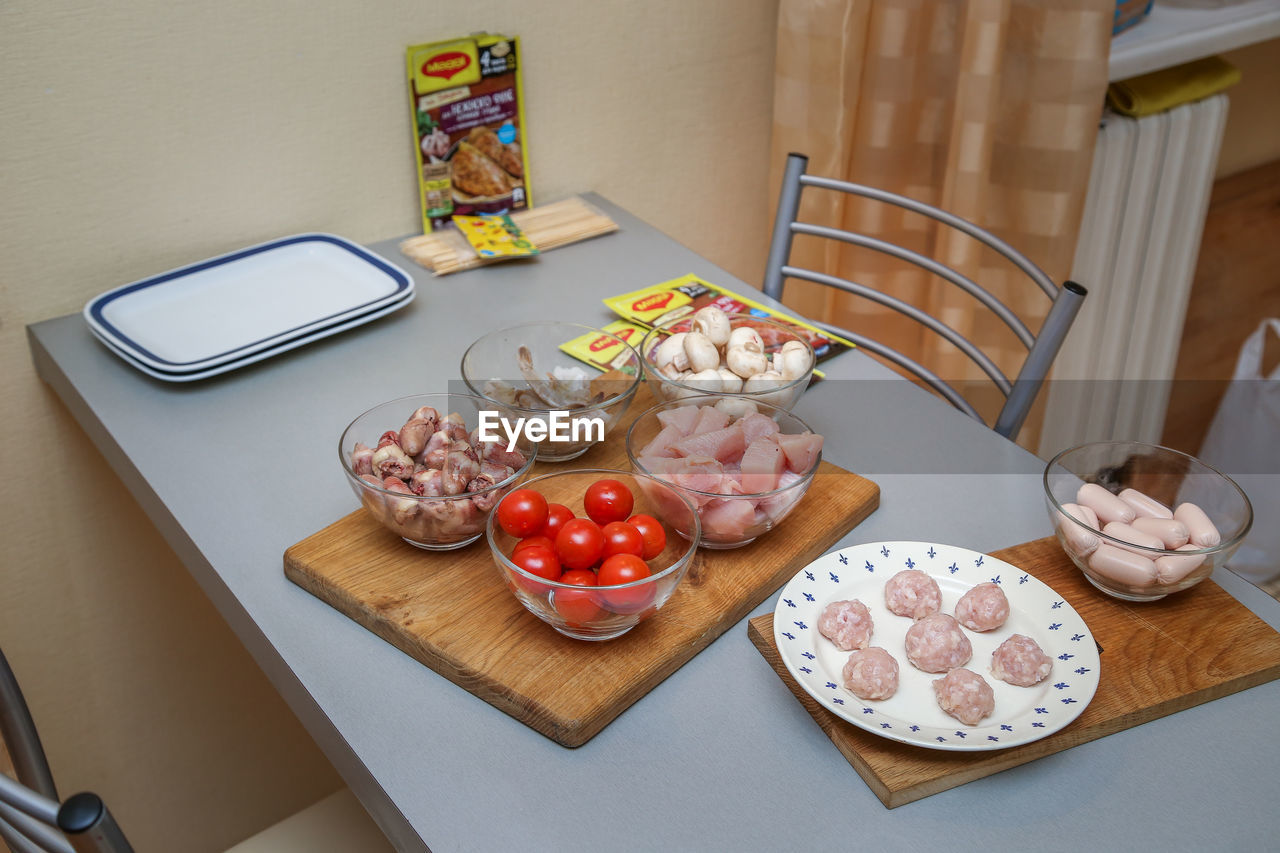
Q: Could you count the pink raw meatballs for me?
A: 7